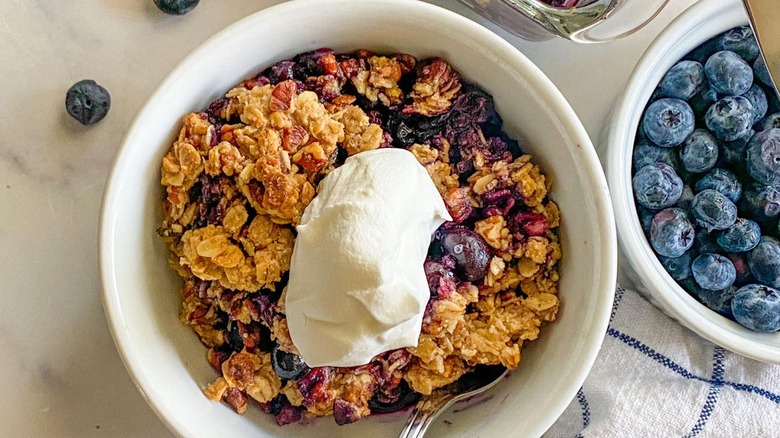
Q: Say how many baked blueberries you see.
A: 2